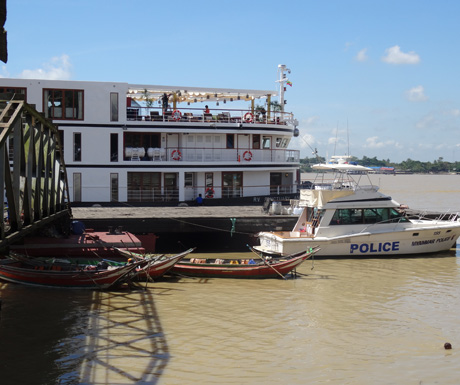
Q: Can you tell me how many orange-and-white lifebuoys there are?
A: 5